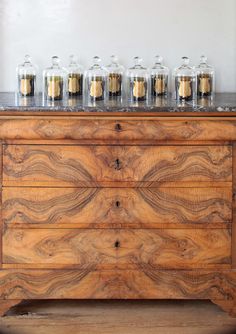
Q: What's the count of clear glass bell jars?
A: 9